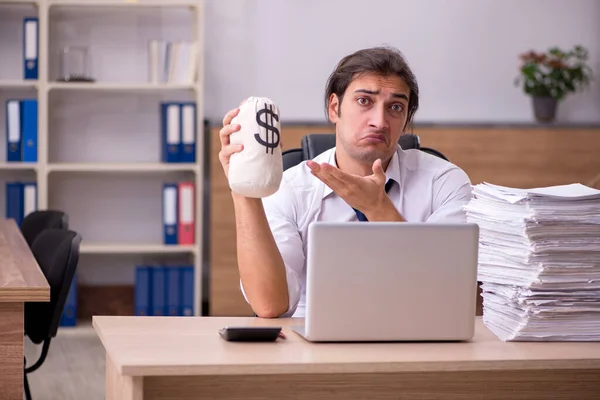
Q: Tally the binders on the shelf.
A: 14